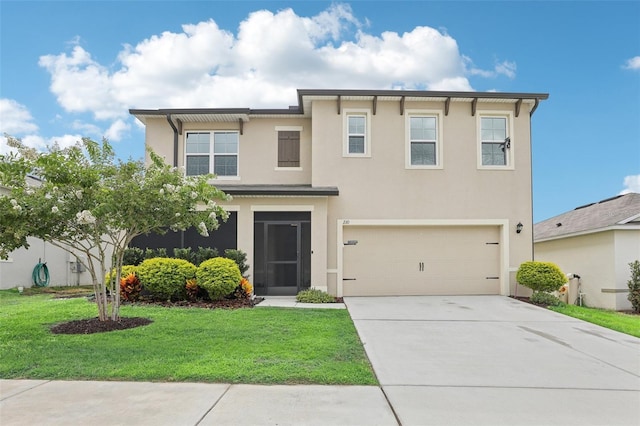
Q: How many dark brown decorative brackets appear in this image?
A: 8